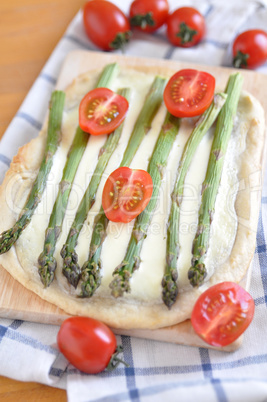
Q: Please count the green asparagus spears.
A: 7